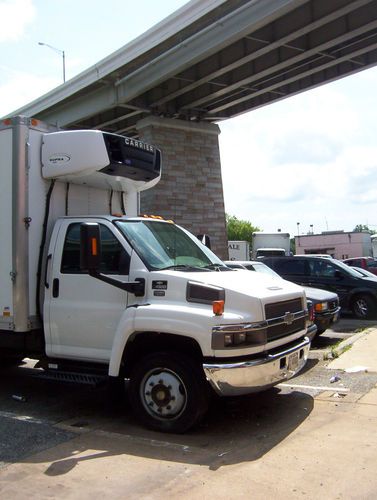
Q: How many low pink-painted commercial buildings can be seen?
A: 1